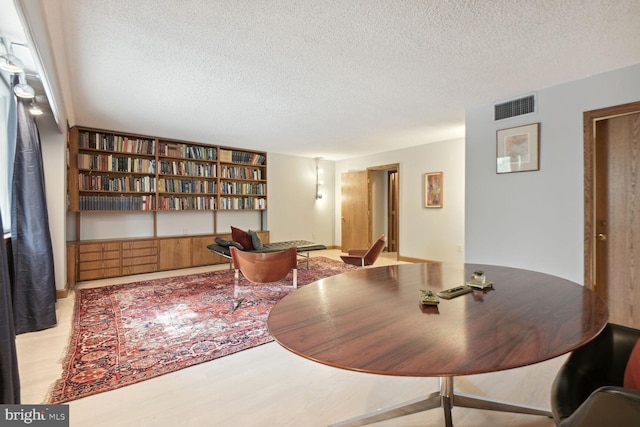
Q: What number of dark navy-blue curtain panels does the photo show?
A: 2